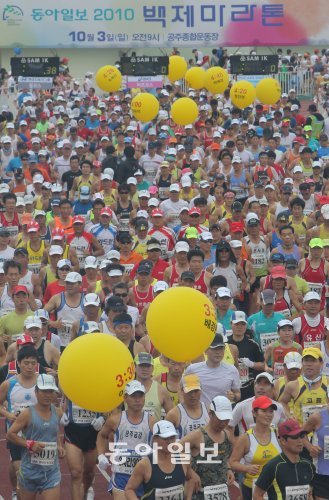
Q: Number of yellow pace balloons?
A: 10